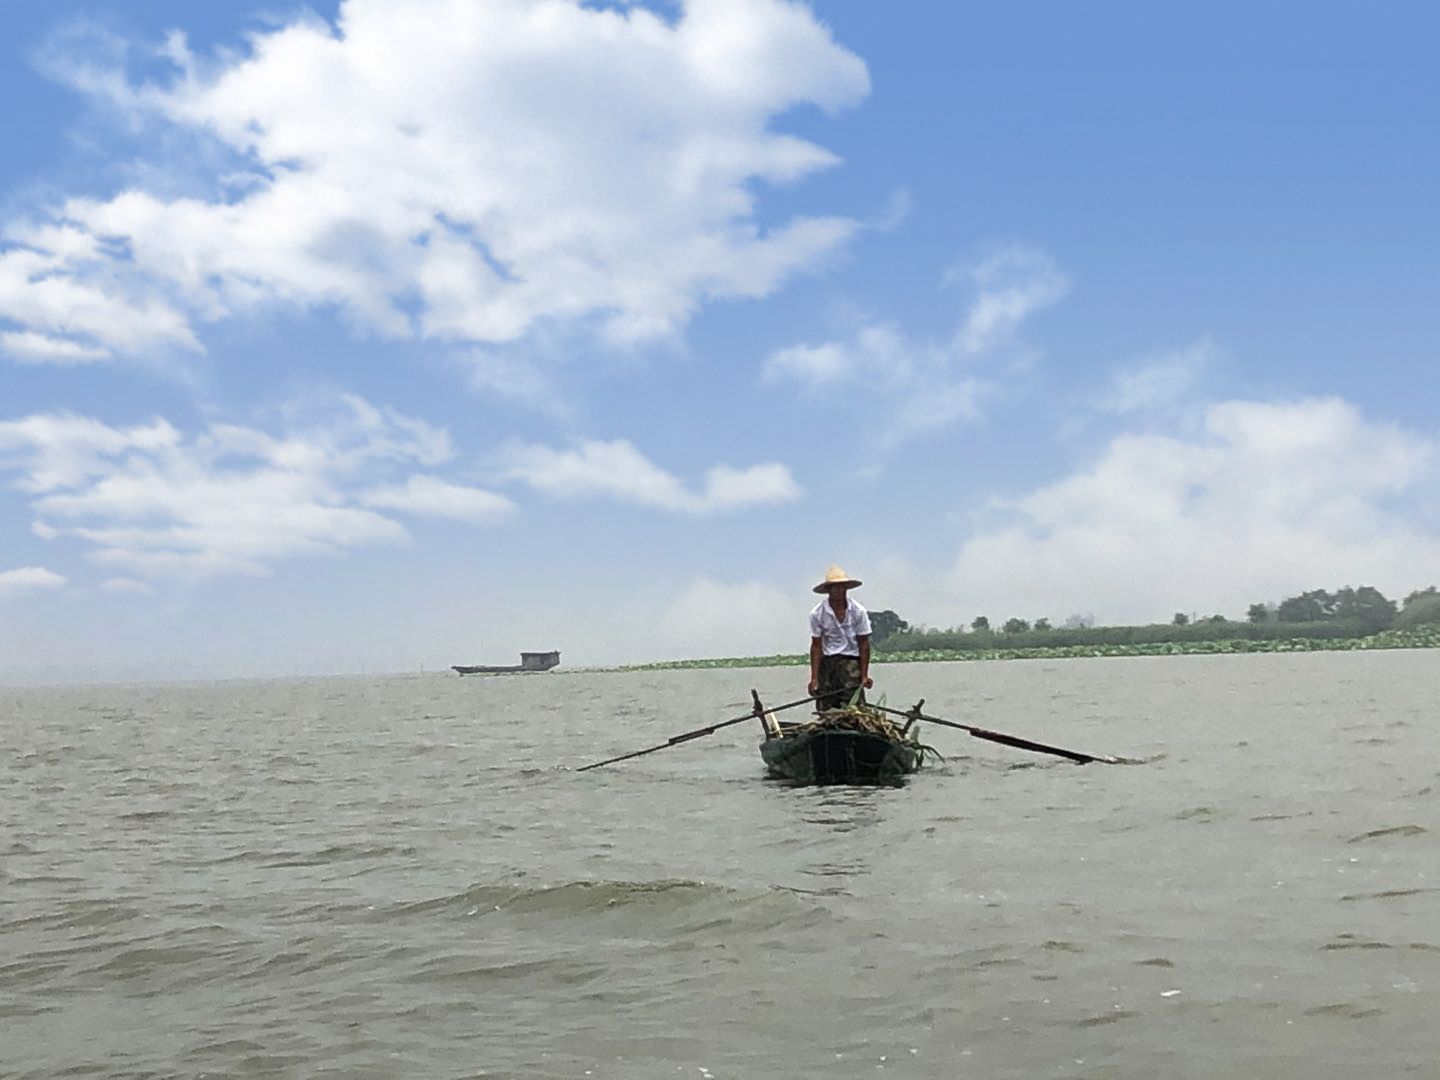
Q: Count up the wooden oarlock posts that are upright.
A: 2